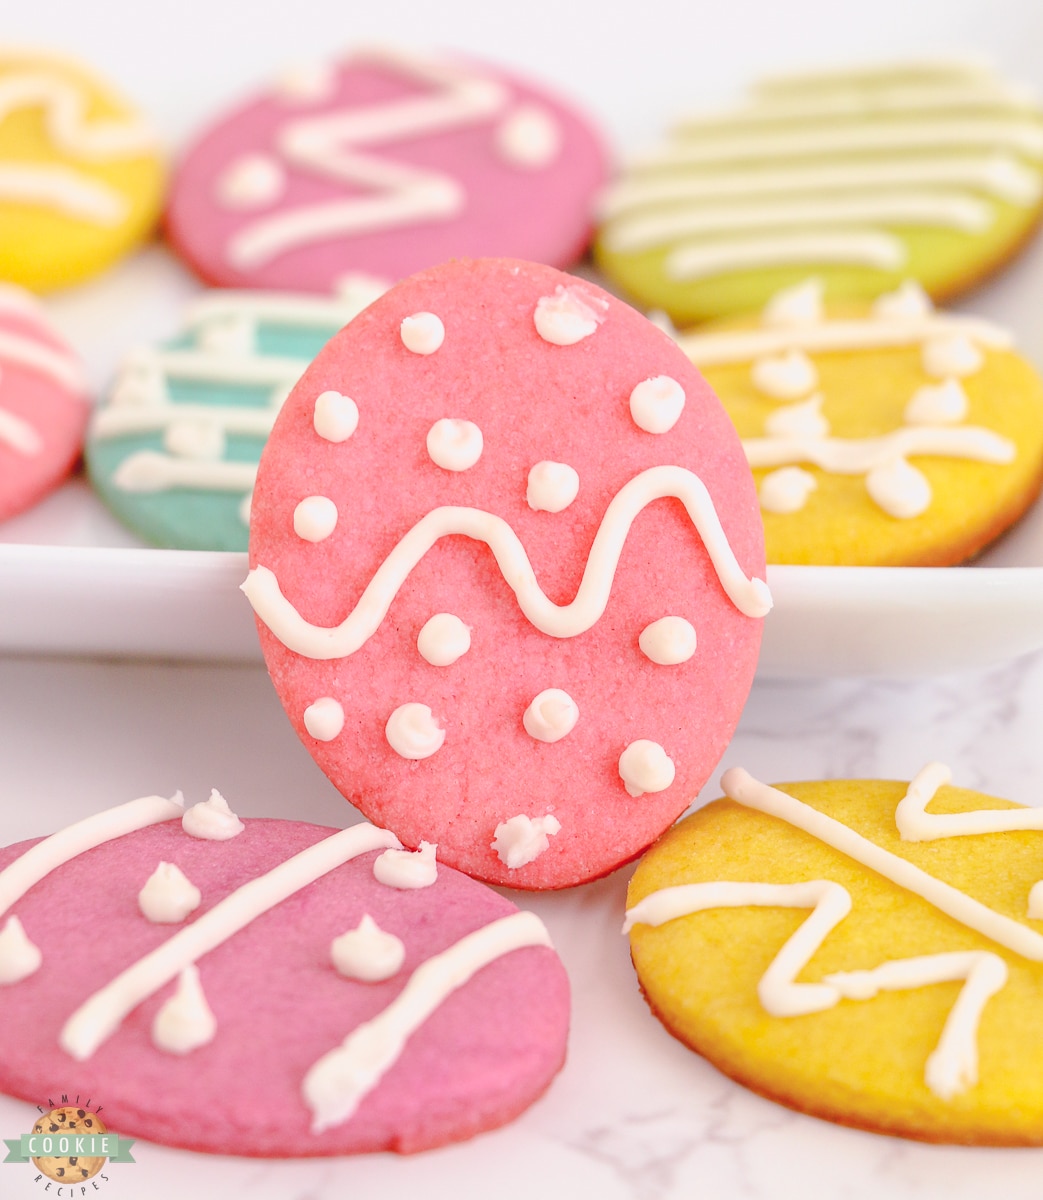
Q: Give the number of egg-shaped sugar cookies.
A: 9